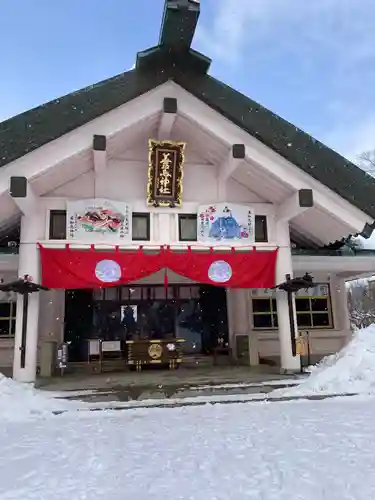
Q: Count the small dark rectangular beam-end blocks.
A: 5